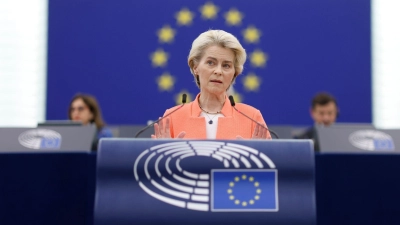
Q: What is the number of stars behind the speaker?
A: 11